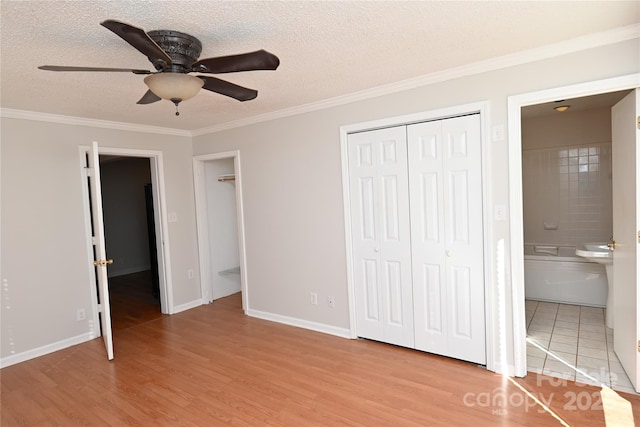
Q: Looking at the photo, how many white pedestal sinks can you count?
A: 1